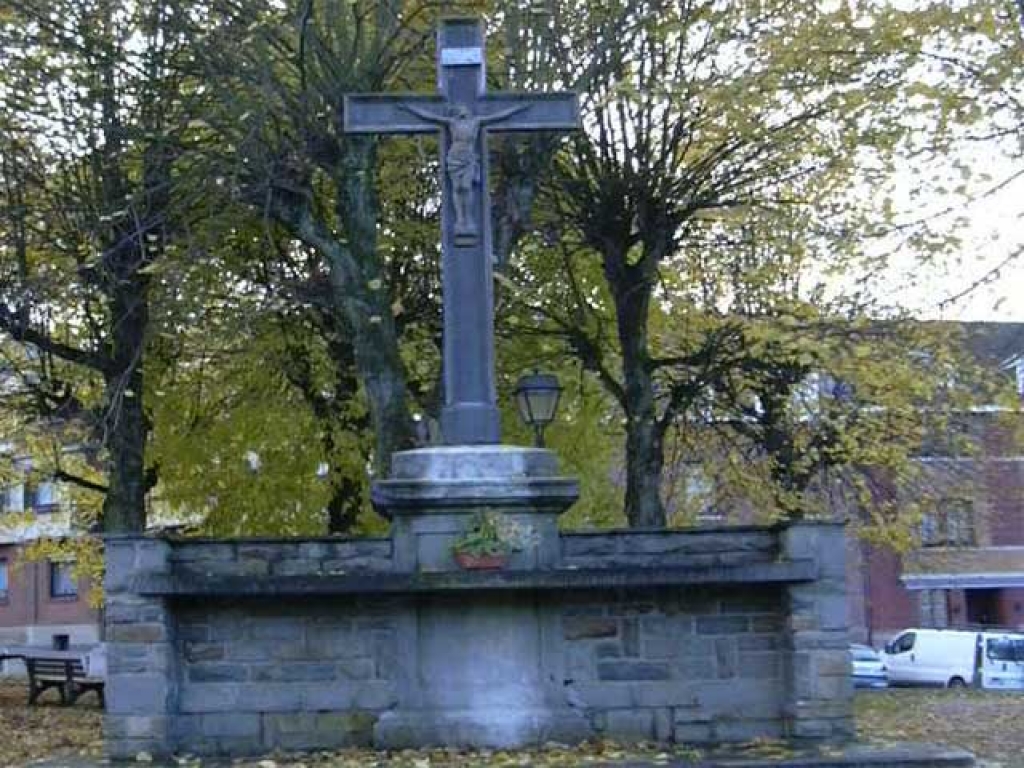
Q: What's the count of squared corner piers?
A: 2